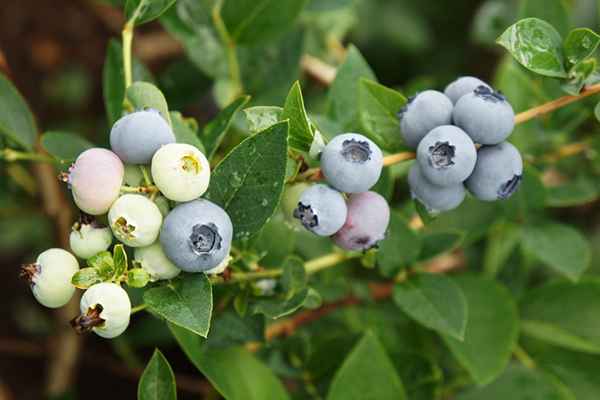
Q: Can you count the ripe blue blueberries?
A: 10